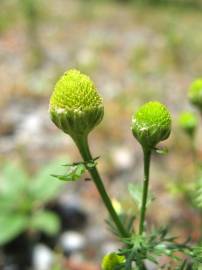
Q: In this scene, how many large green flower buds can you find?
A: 2